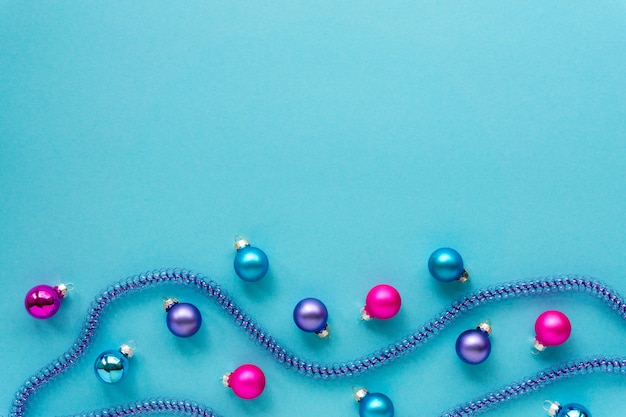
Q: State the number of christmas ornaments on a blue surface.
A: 12